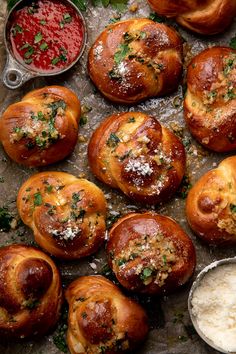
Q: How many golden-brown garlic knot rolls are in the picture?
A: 10